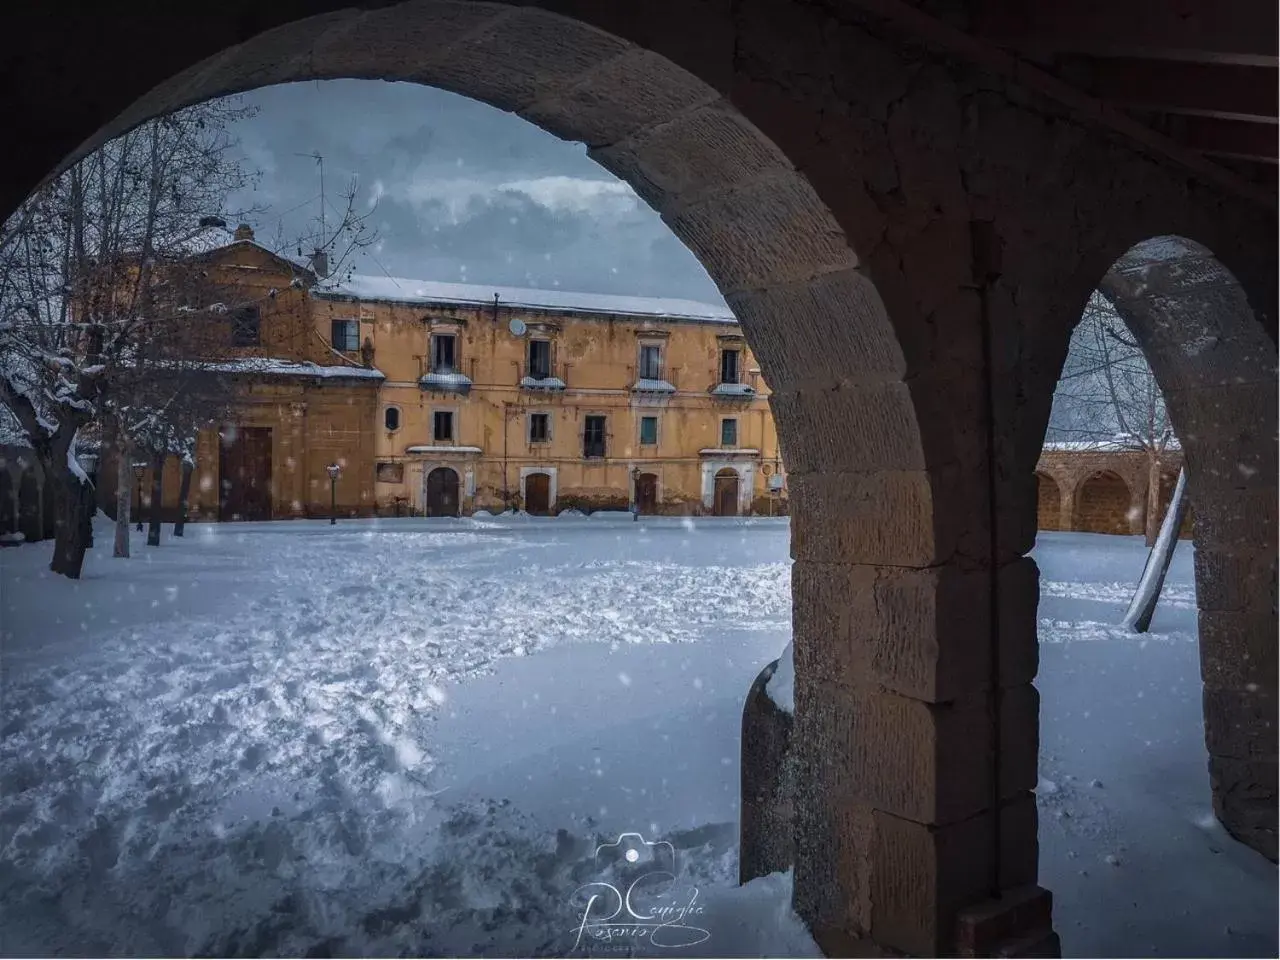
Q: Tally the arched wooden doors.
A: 4